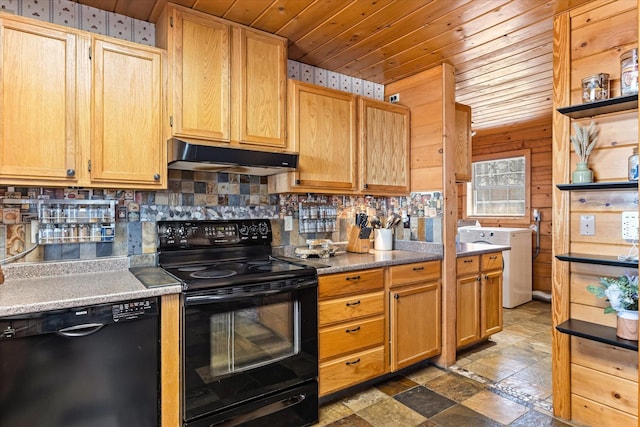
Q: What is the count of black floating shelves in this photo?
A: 4